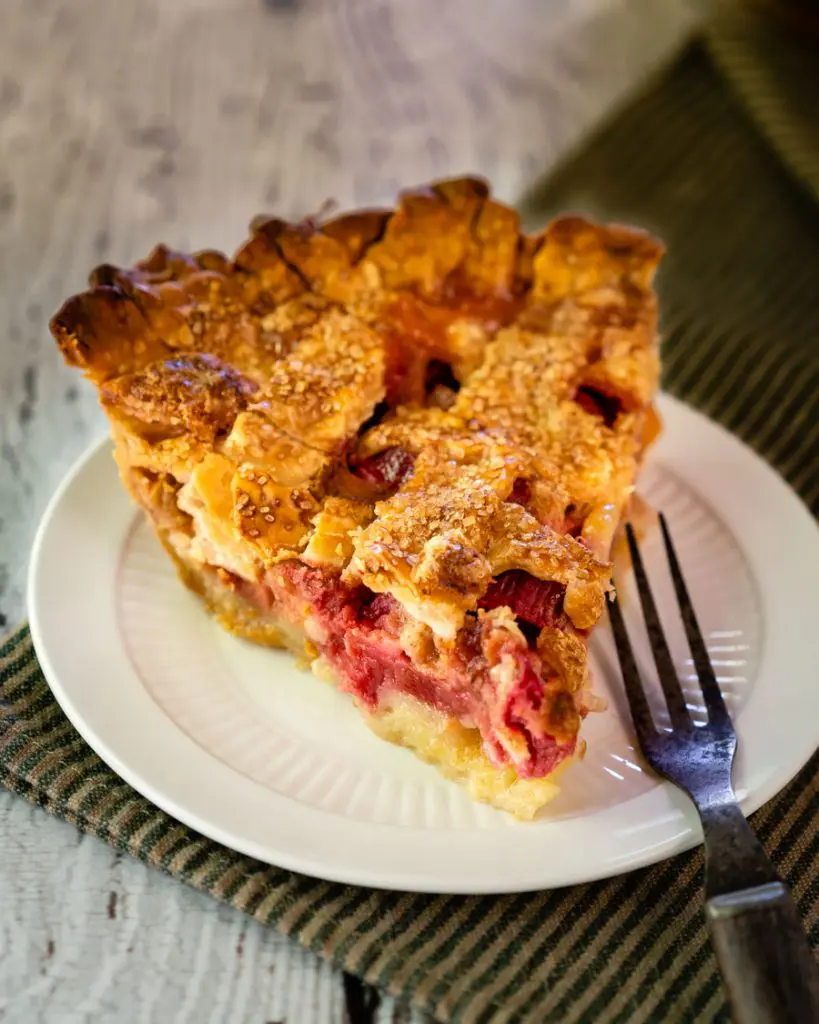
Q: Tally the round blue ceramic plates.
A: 0